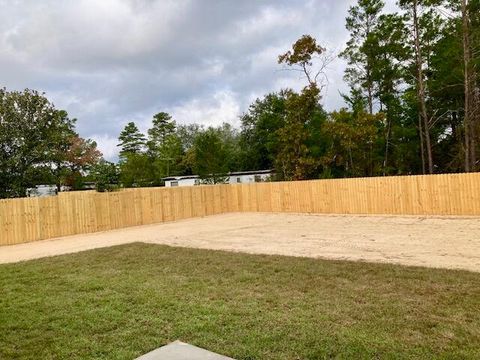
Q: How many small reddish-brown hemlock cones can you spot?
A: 0